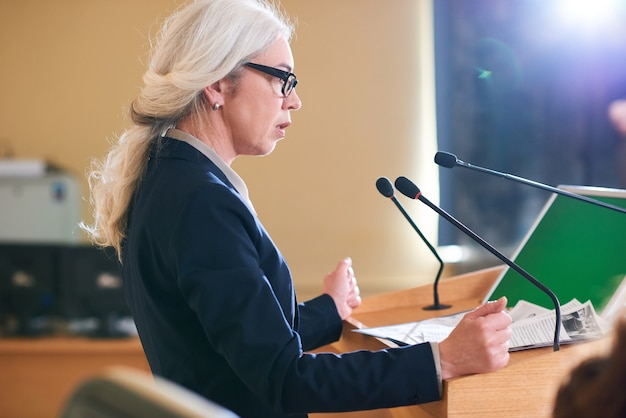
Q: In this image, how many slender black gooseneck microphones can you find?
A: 3